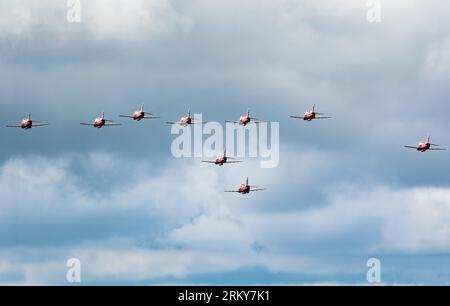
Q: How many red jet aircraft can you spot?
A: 9